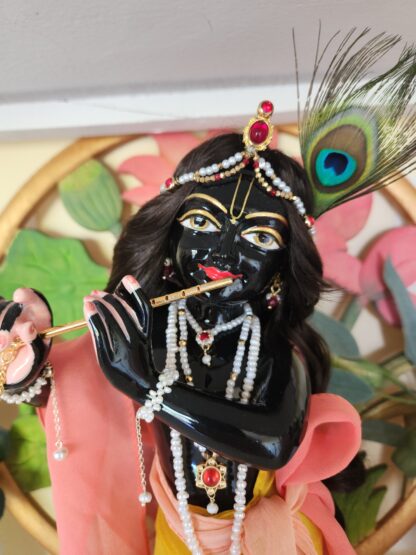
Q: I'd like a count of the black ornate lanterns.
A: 0